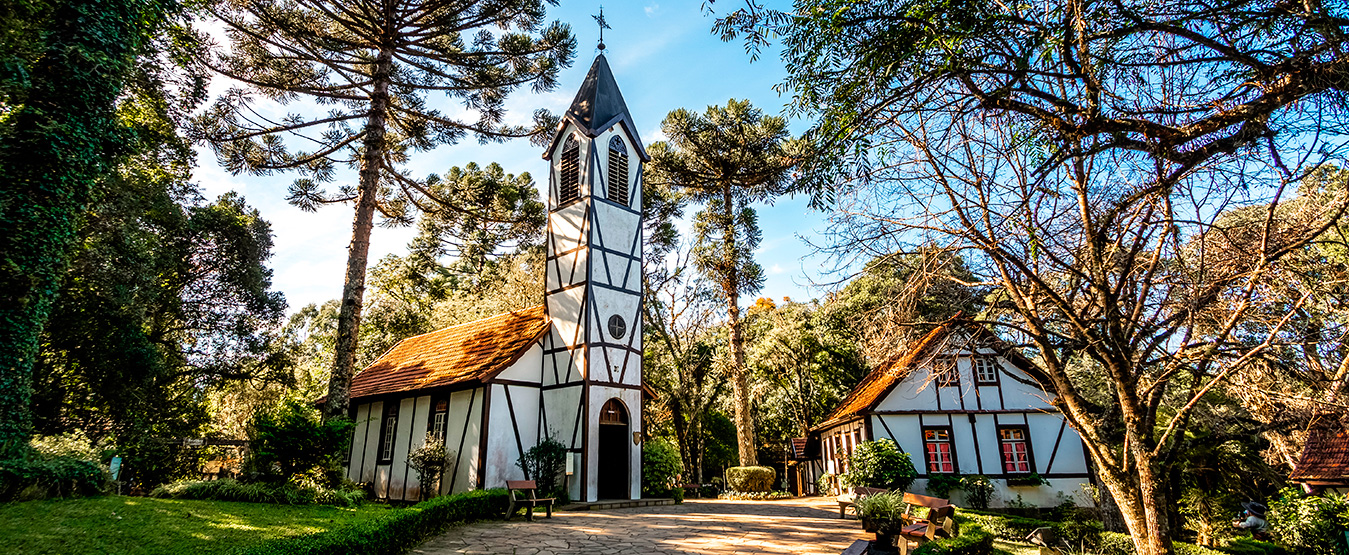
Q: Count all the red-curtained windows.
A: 2